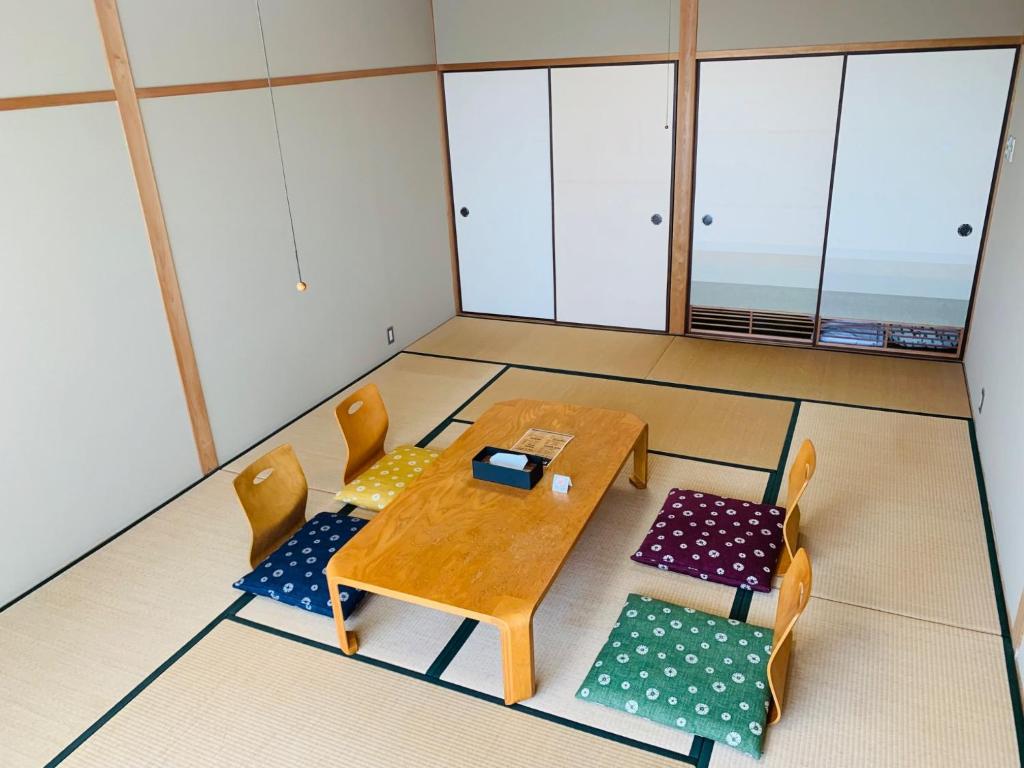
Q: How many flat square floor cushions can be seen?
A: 4